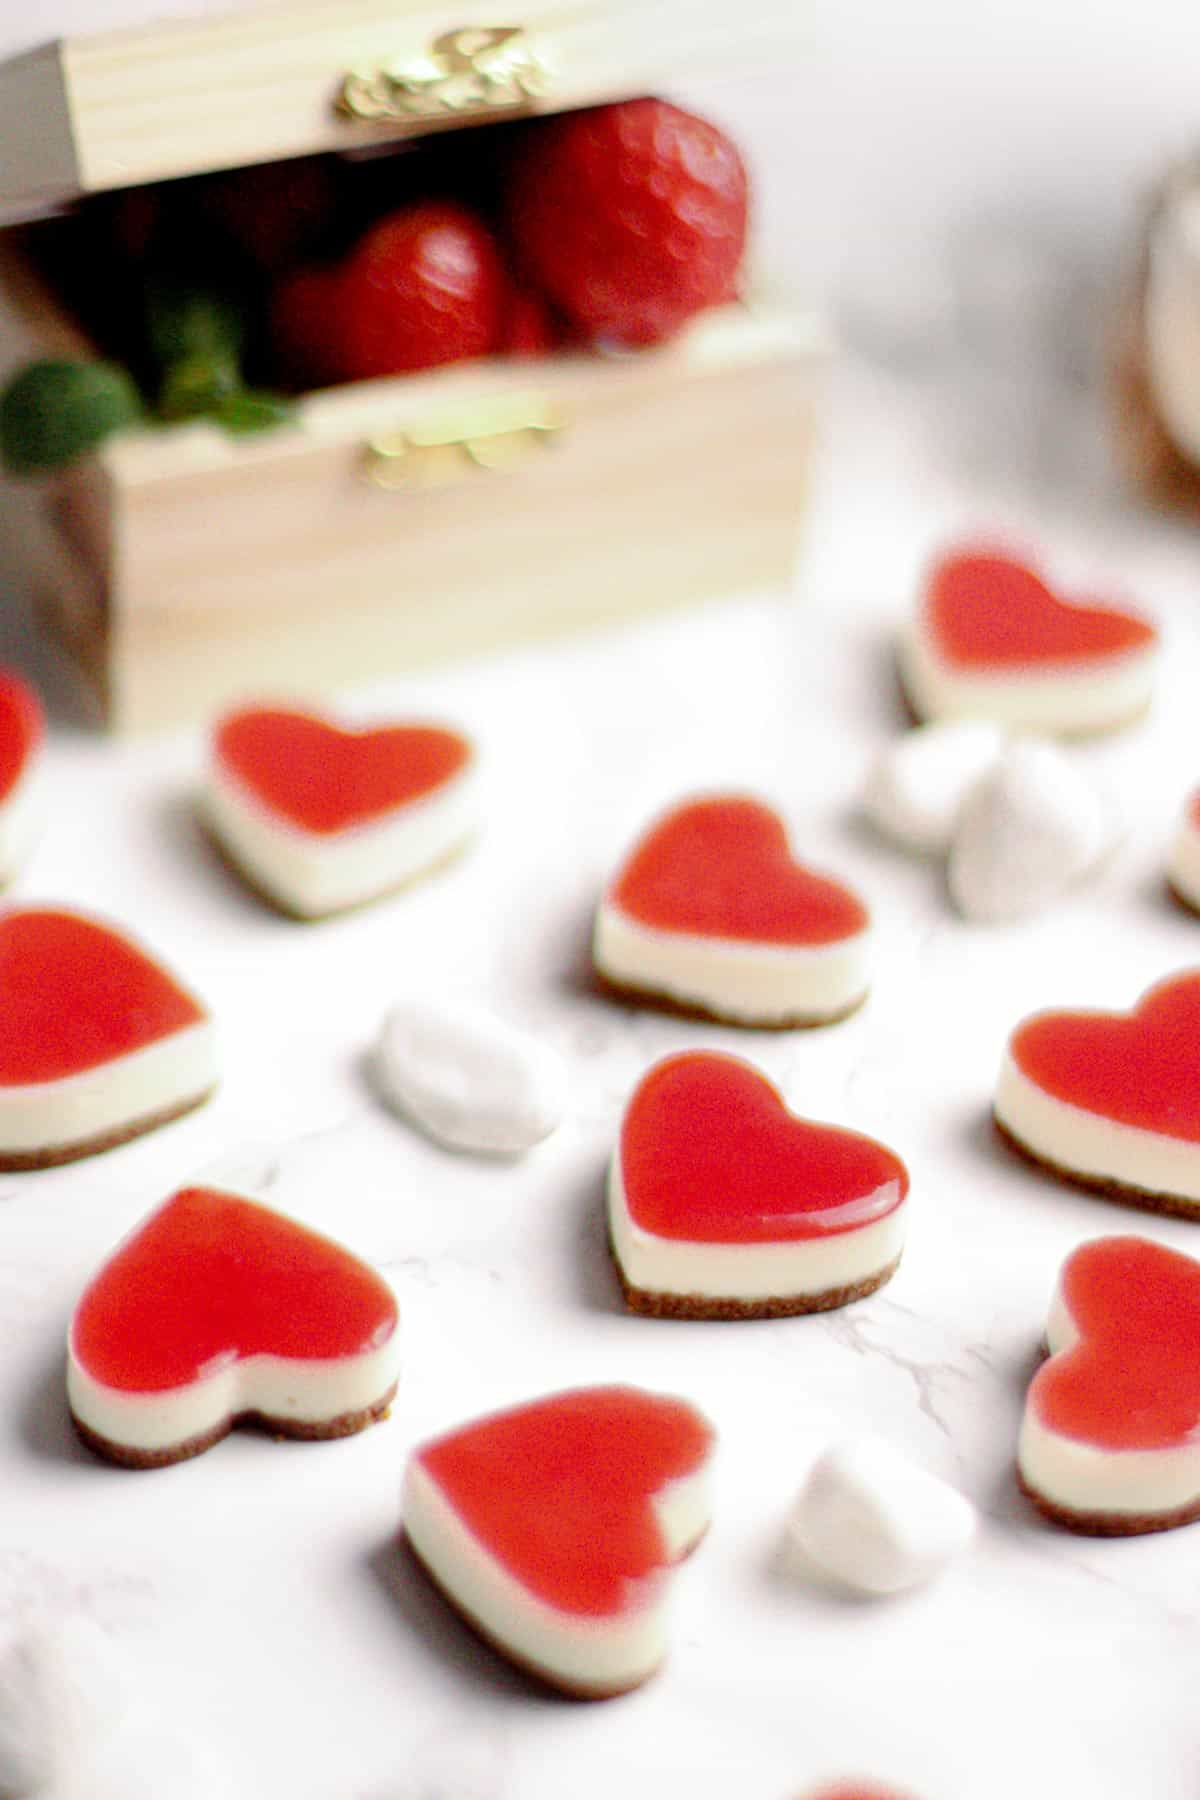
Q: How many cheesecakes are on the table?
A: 12